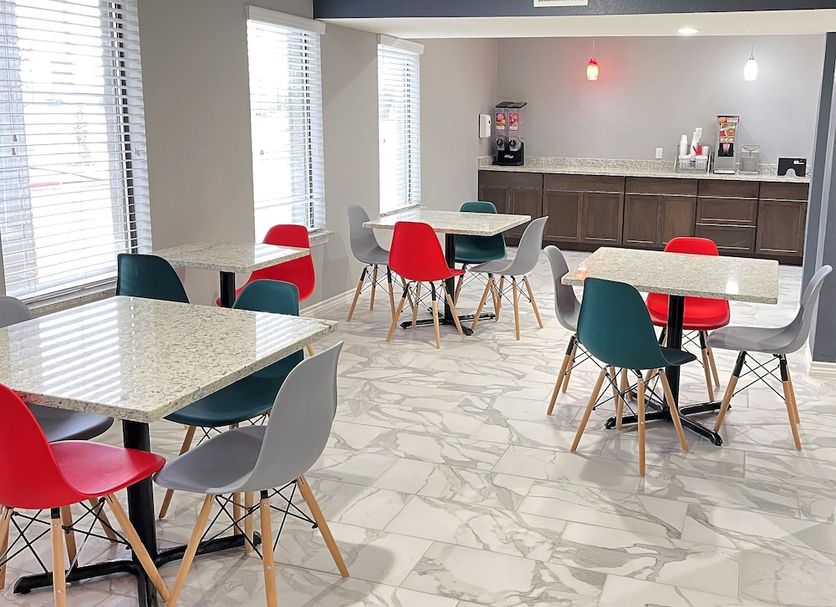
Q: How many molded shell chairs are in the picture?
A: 14